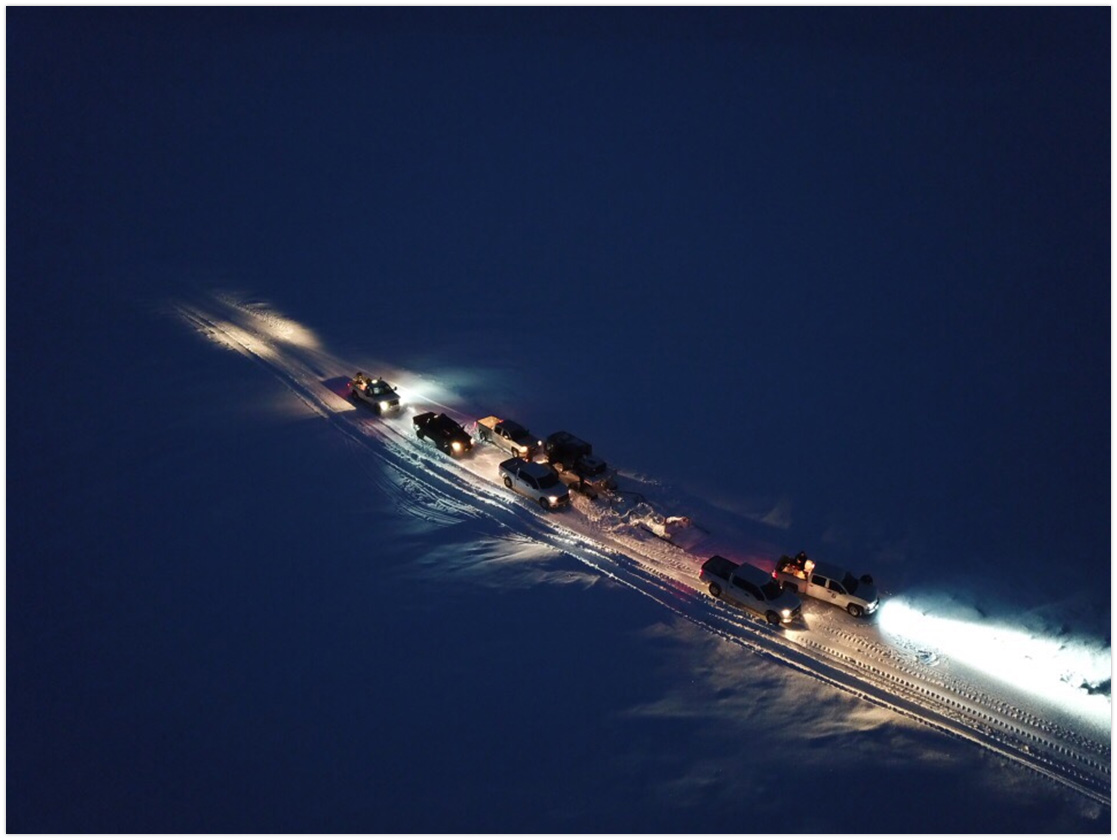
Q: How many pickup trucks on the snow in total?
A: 6